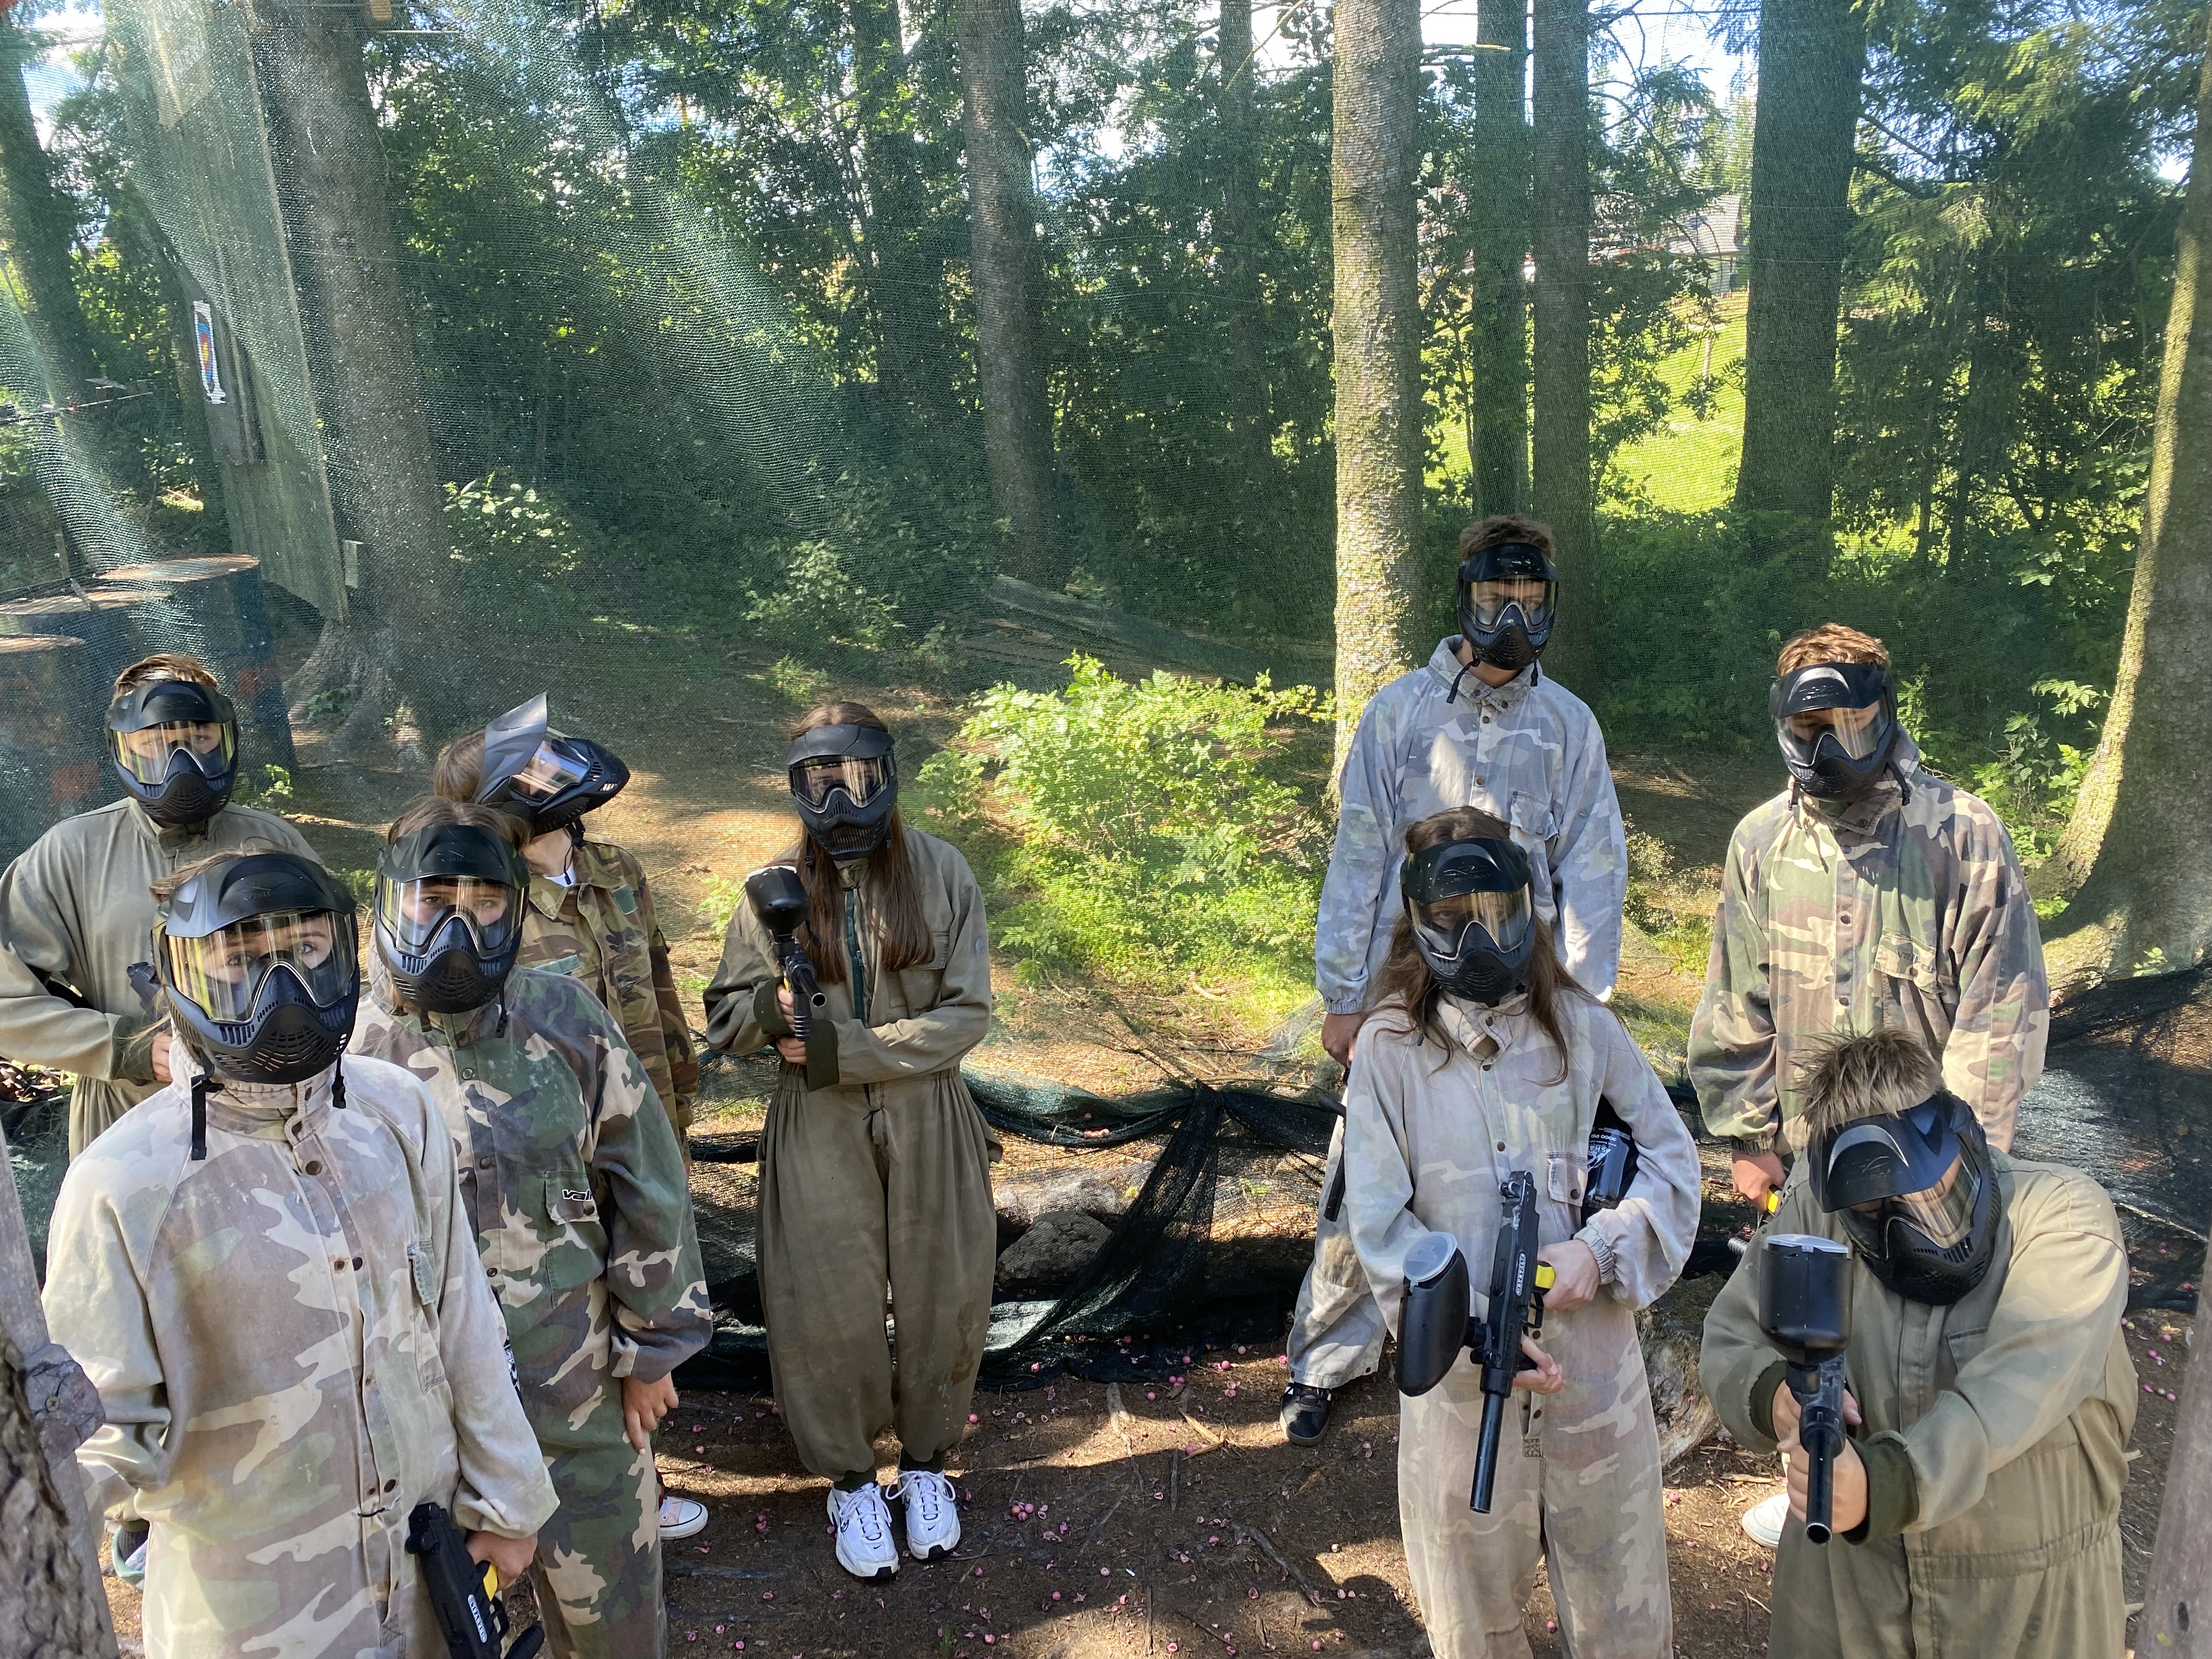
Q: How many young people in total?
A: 9